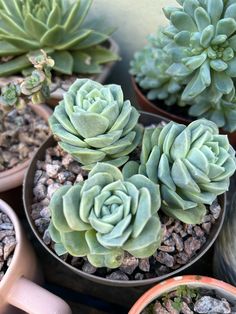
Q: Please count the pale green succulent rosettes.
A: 3